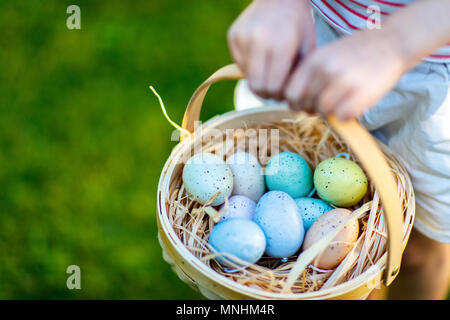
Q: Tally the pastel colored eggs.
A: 9